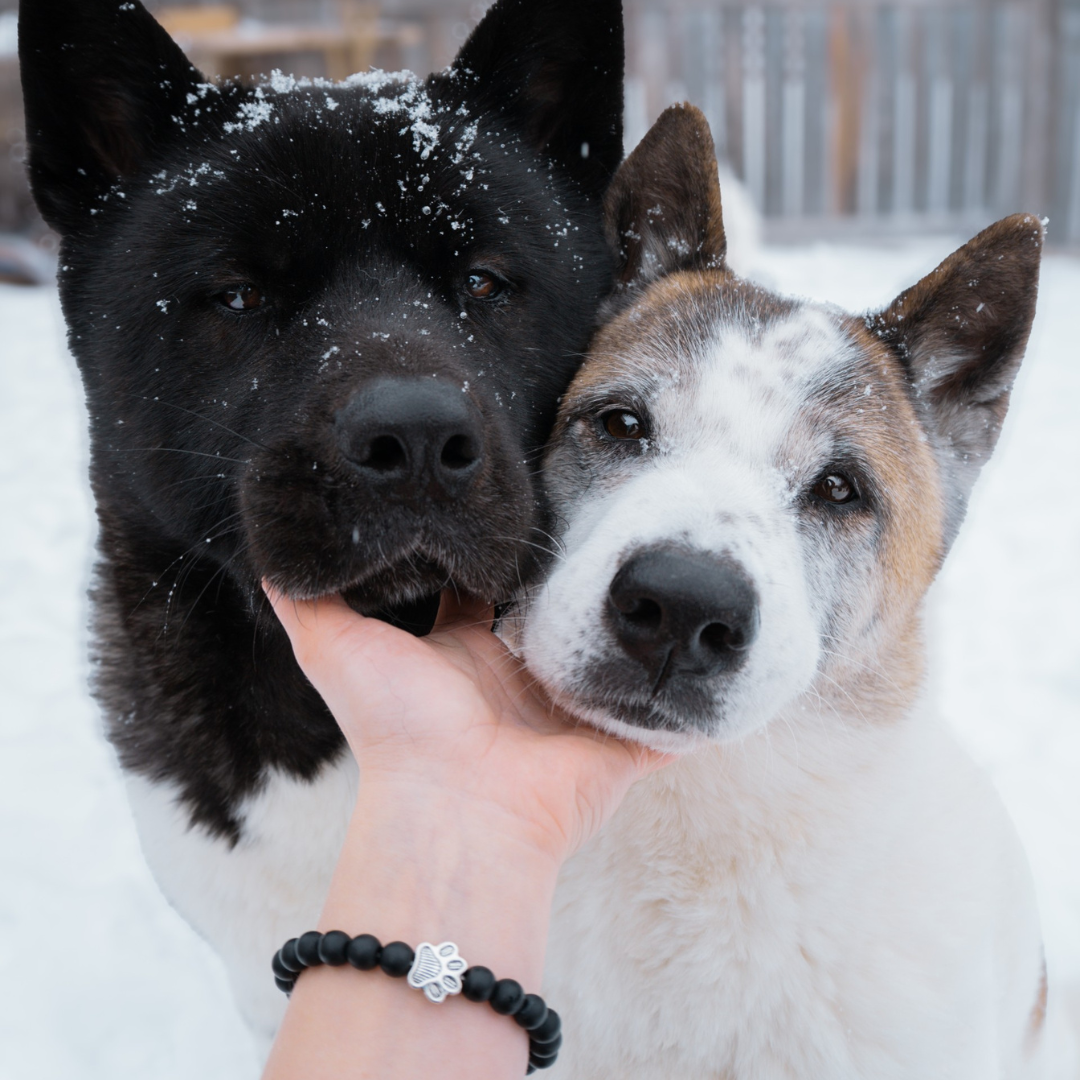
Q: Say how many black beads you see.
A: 15